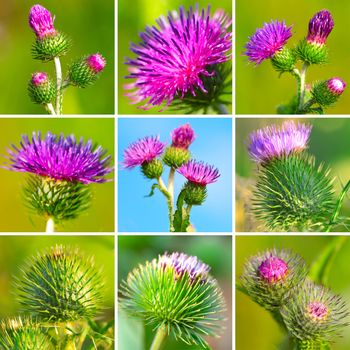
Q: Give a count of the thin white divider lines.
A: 4